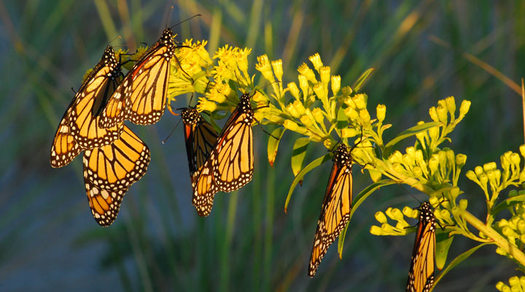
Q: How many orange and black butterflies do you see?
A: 7